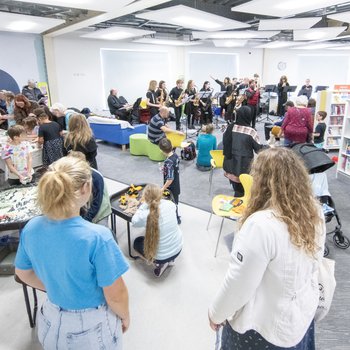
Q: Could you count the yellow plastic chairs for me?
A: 3